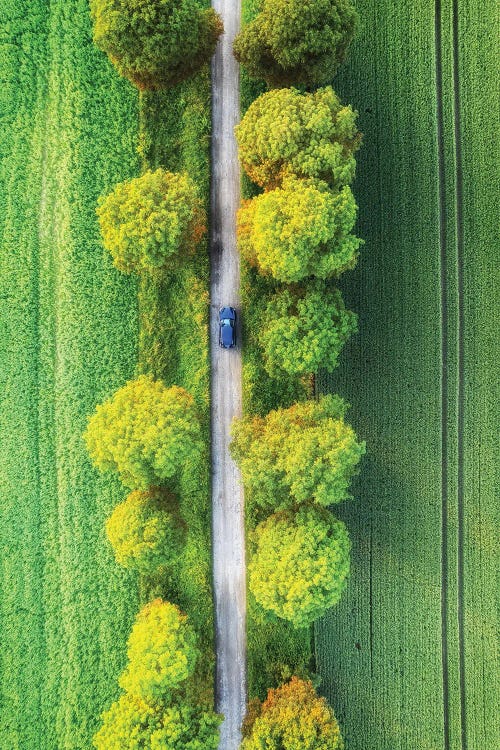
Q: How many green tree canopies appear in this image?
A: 13